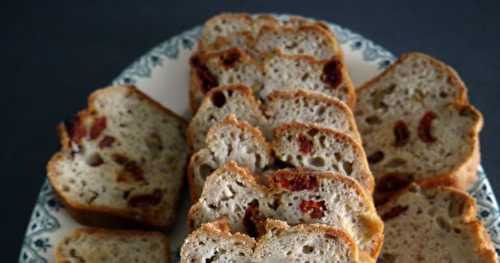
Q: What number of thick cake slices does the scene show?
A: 4